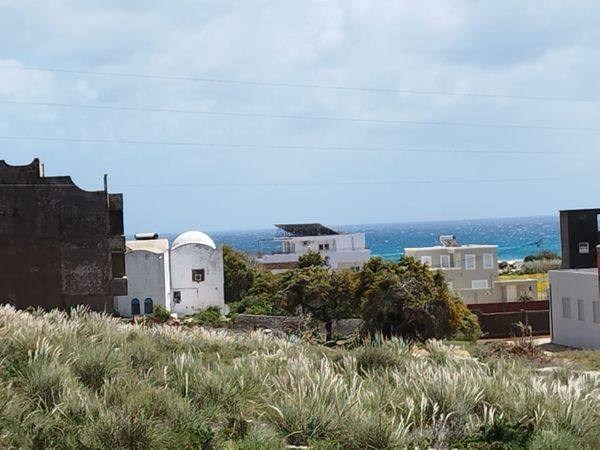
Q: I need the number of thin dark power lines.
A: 4